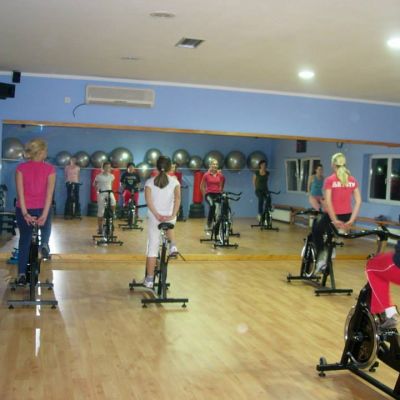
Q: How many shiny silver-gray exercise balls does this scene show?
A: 12